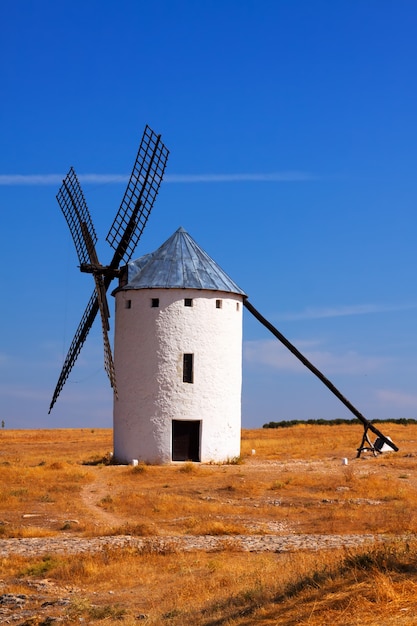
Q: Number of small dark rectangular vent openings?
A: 5